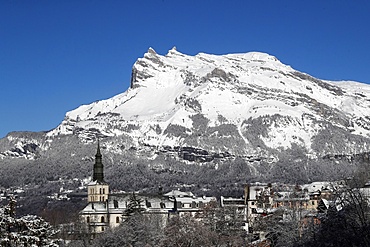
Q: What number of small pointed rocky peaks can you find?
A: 2